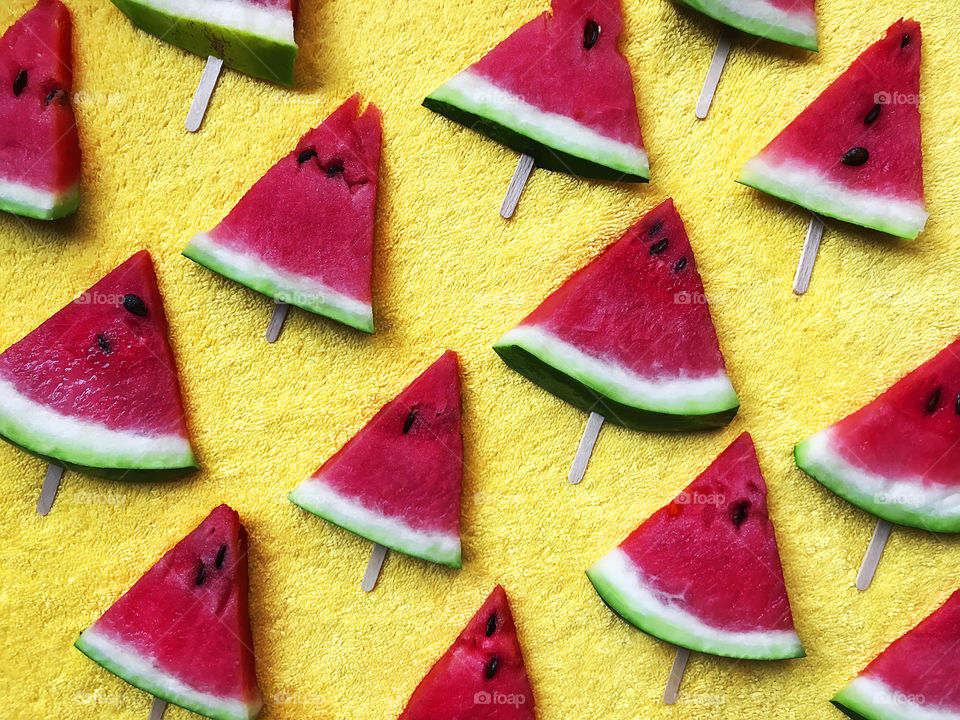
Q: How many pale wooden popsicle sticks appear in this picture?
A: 11